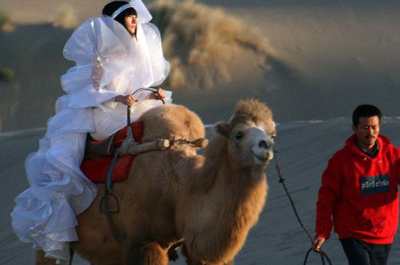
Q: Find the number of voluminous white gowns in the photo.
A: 1